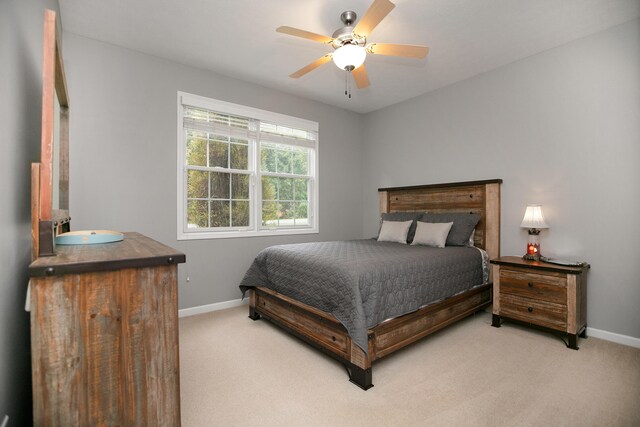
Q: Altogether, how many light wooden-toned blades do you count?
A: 5